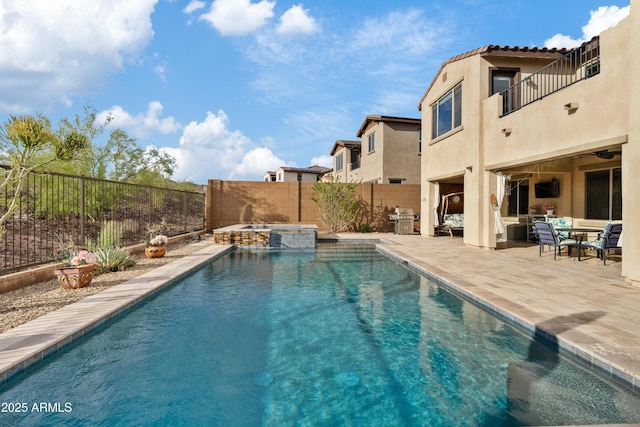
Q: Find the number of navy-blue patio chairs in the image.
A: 2